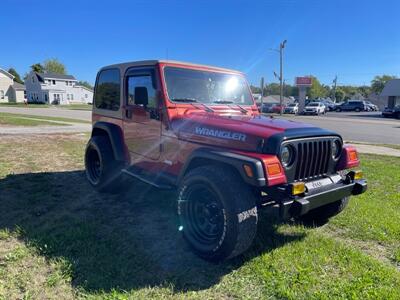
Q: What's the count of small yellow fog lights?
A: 2